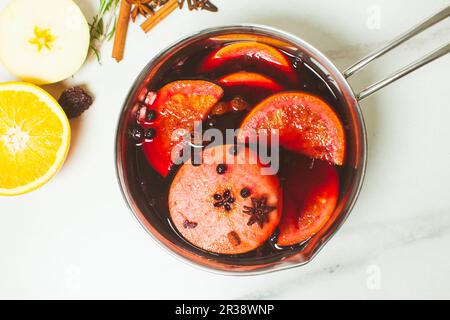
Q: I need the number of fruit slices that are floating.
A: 6